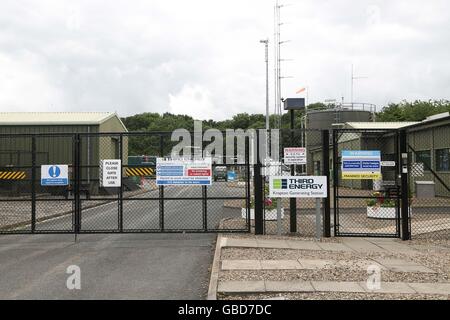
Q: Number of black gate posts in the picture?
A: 3